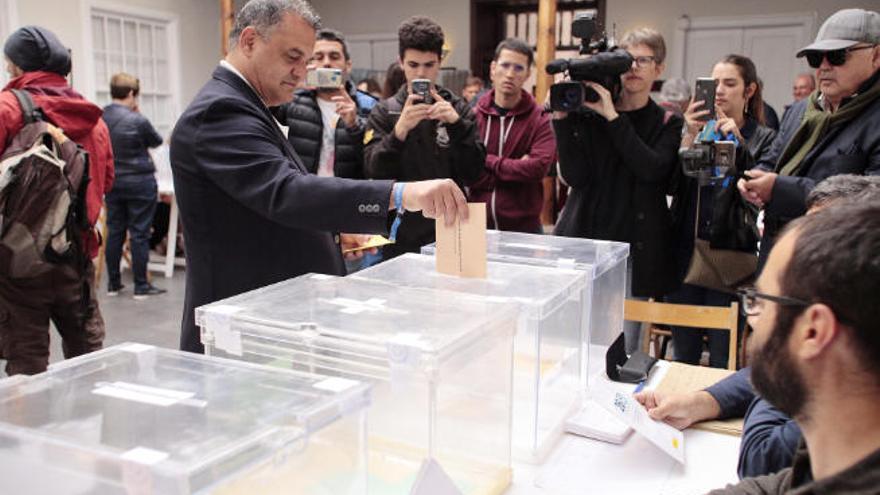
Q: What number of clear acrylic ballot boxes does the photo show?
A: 4